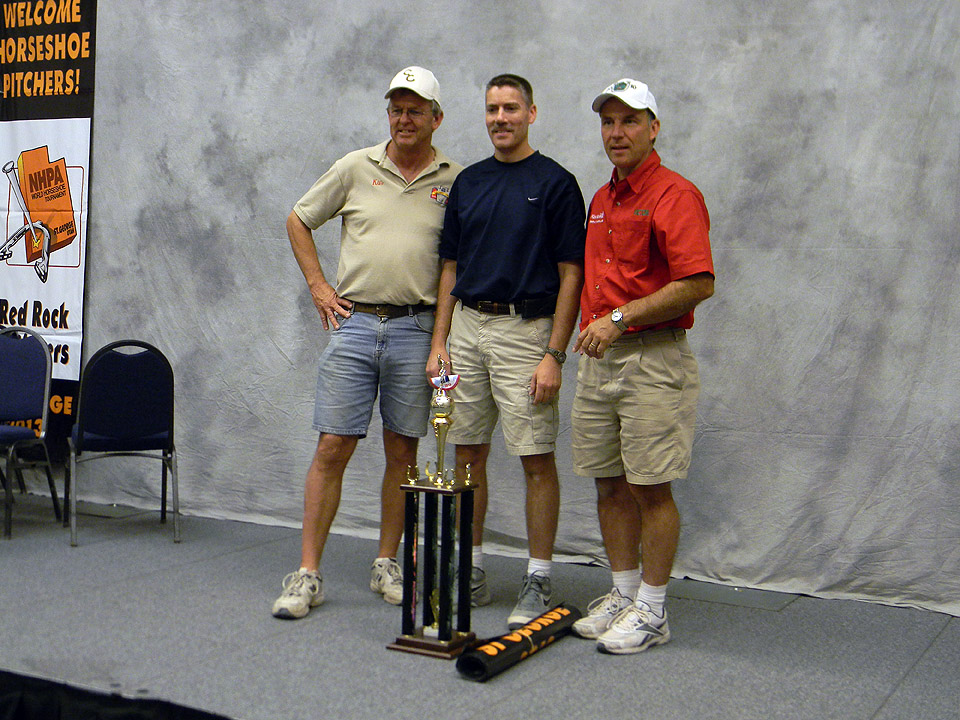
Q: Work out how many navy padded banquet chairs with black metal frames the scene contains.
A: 2